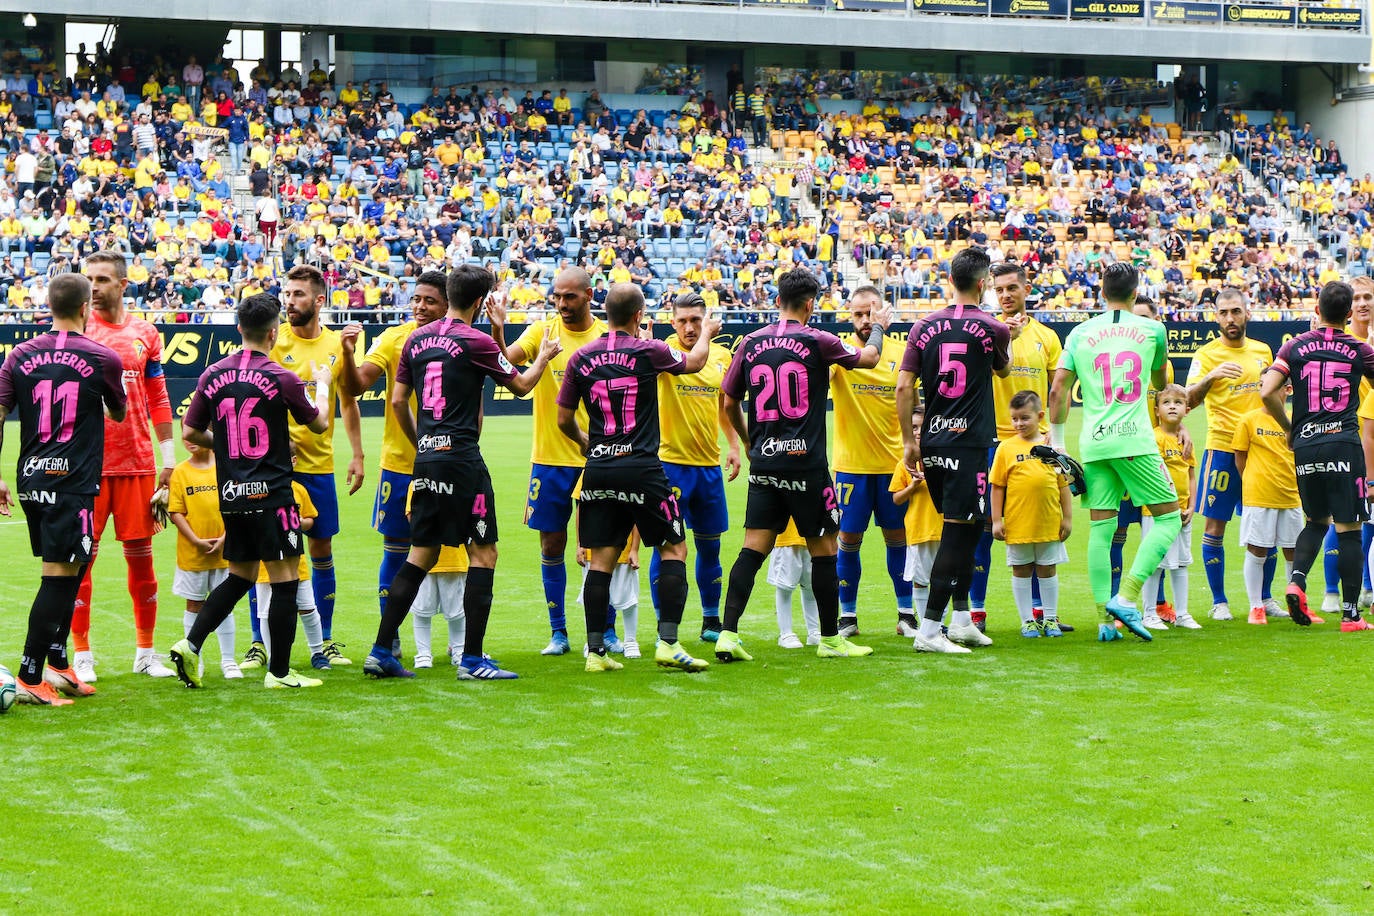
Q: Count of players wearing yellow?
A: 9